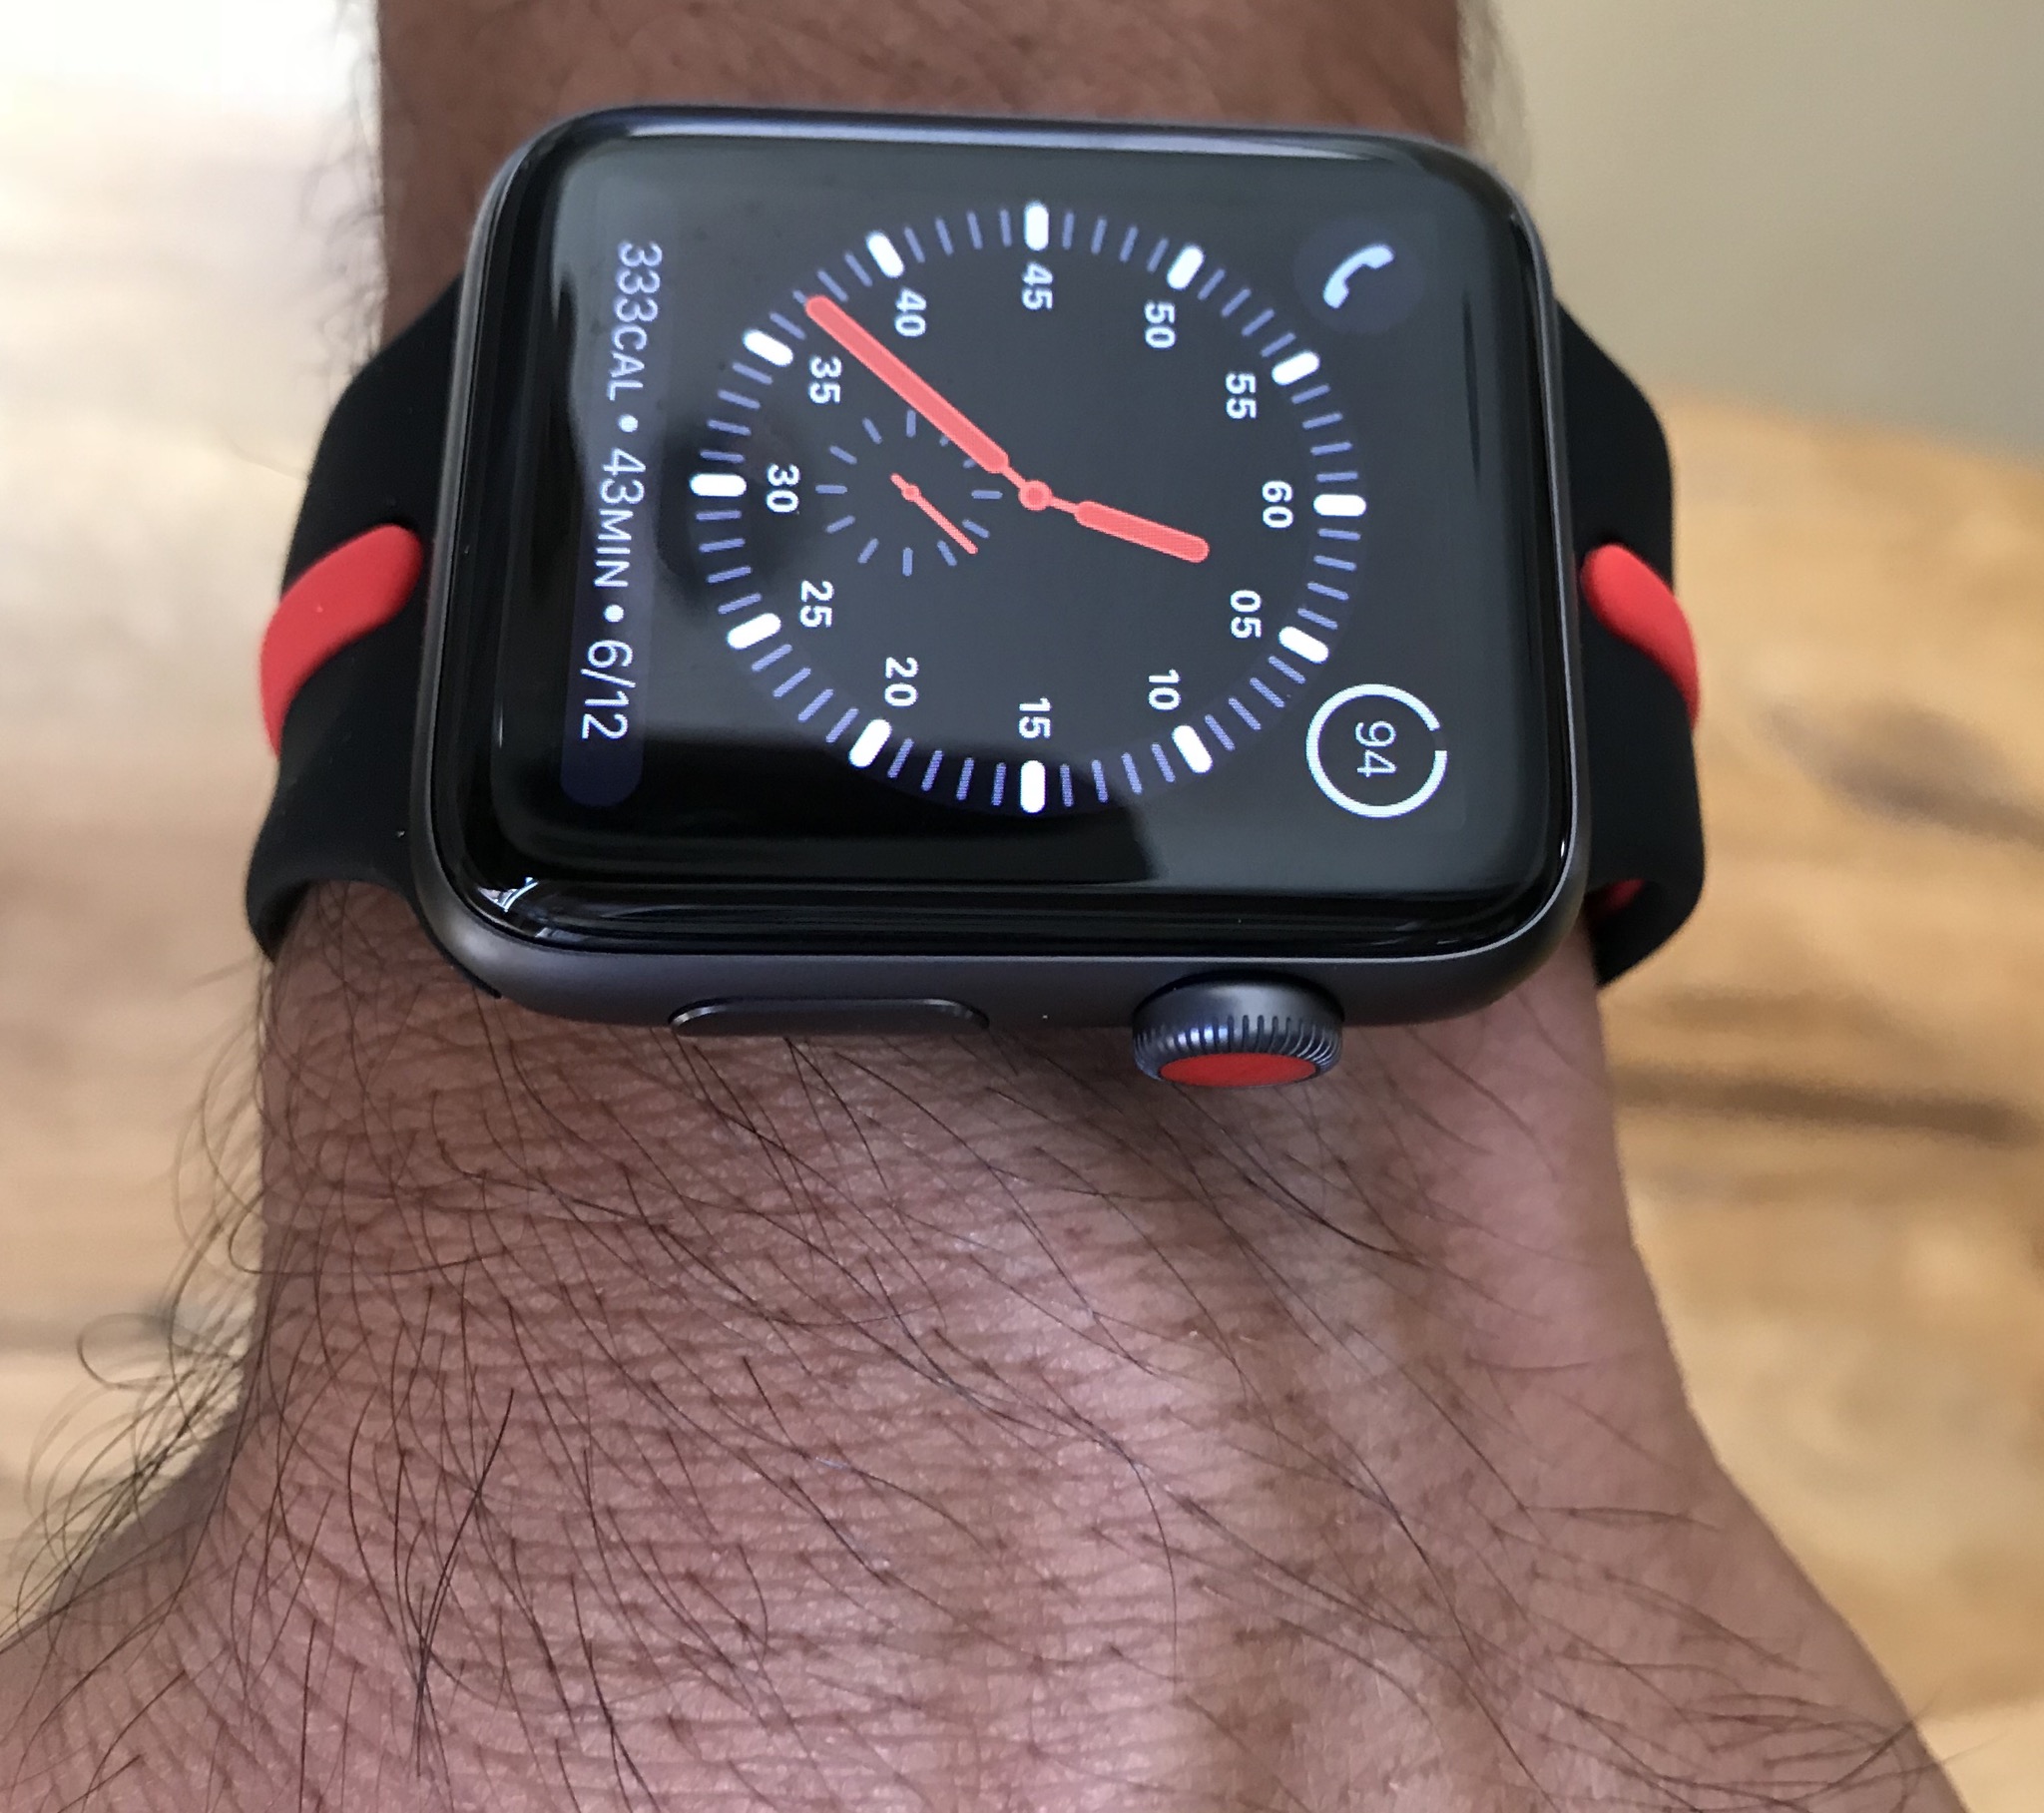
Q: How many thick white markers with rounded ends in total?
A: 12